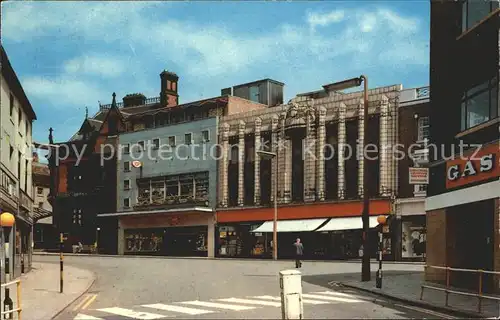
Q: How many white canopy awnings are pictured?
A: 2